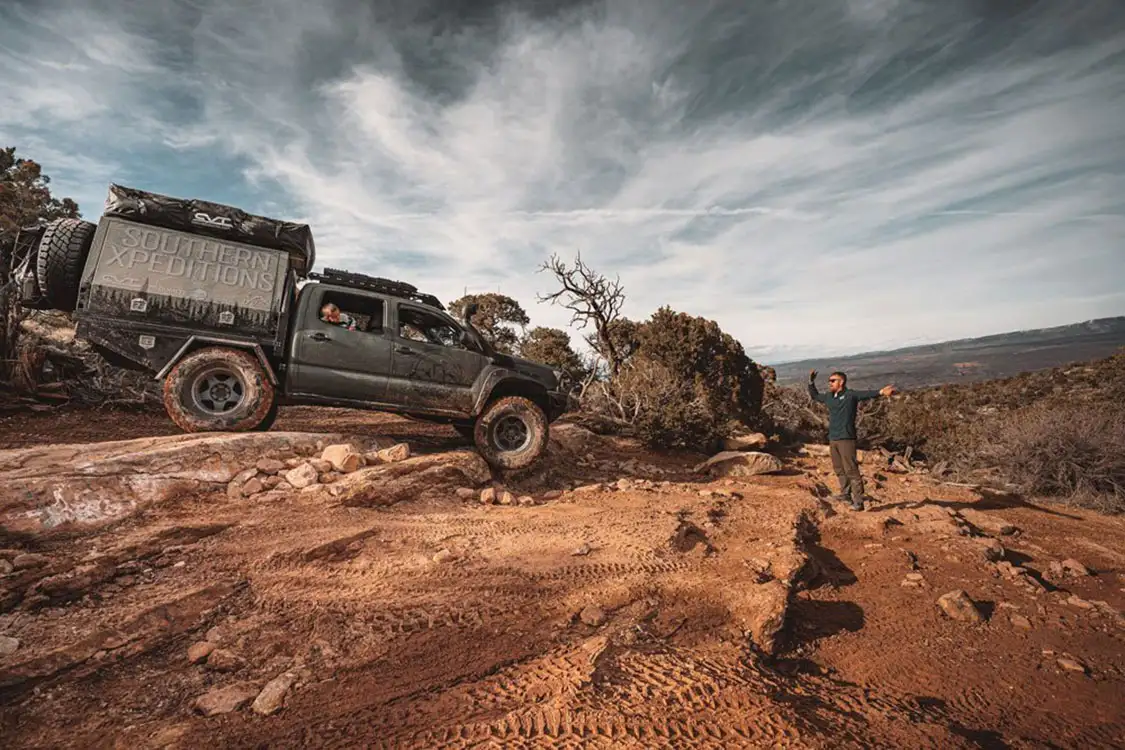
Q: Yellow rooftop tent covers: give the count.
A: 0